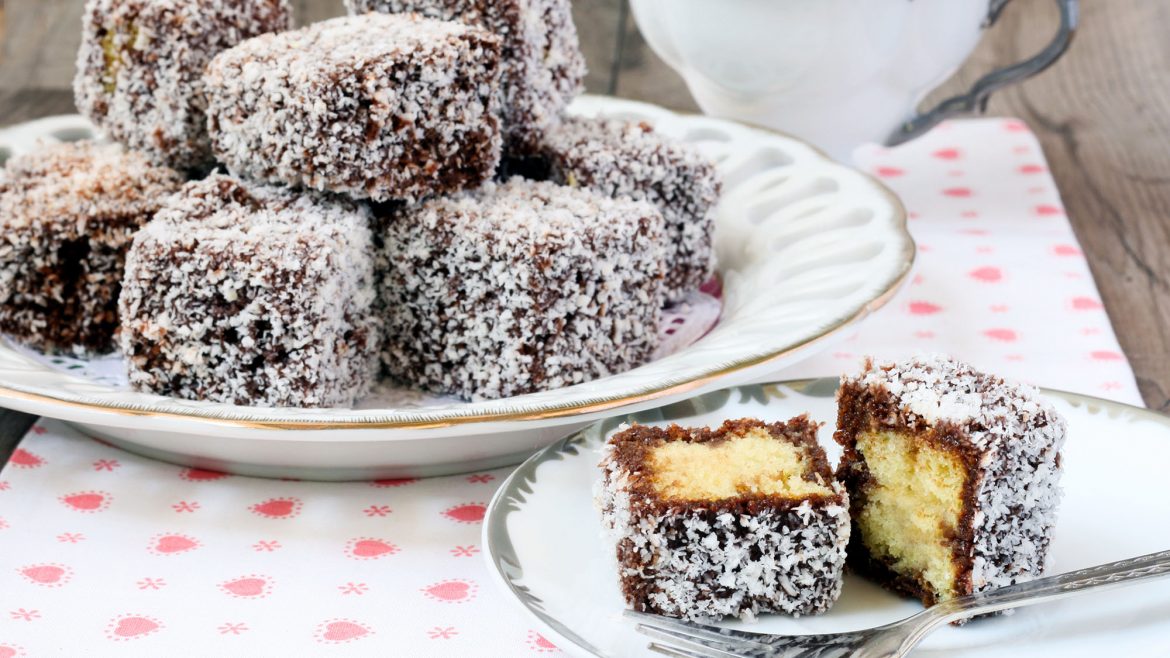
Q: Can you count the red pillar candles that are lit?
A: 0